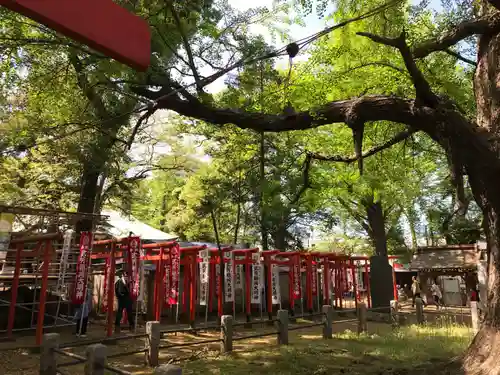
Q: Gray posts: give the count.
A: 11